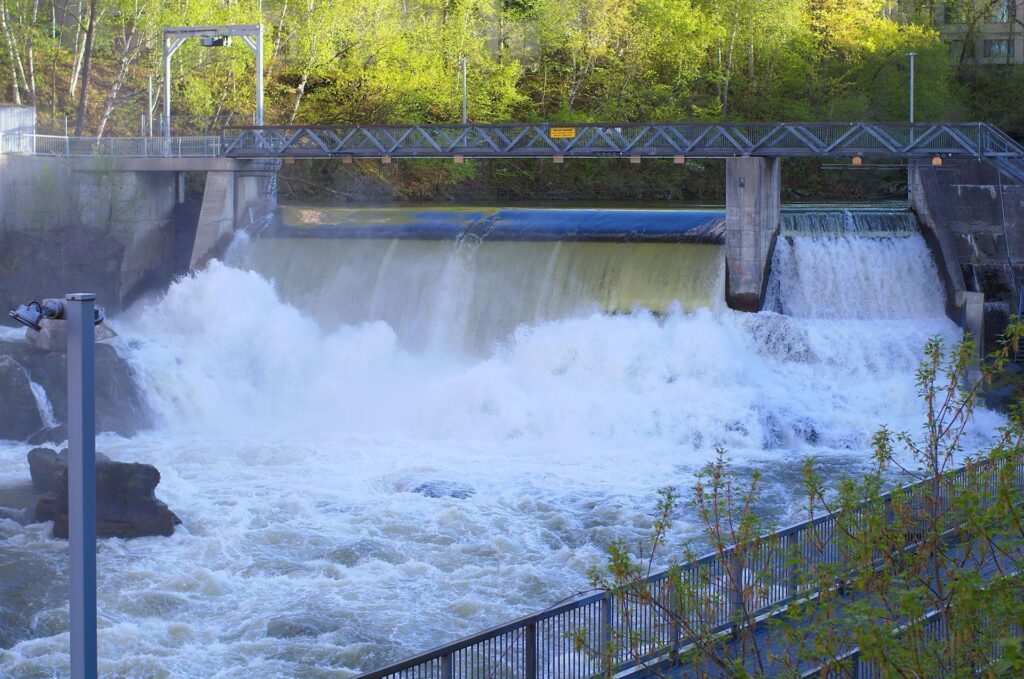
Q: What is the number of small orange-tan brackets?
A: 9